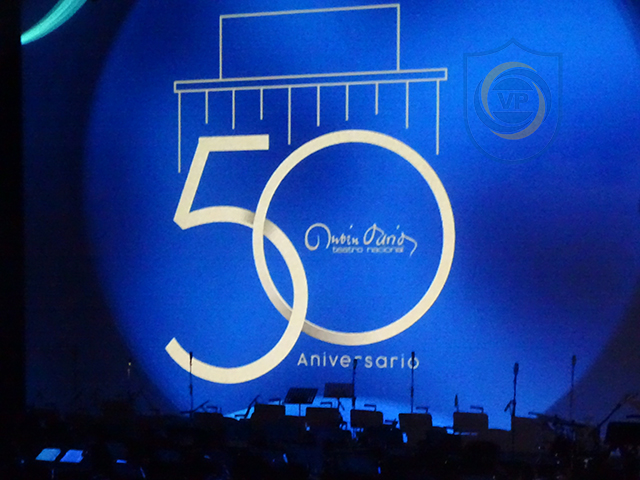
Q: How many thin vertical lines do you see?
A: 10